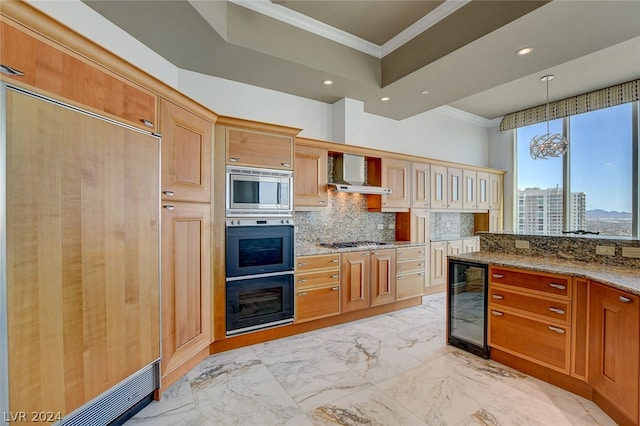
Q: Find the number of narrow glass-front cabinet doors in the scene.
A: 4